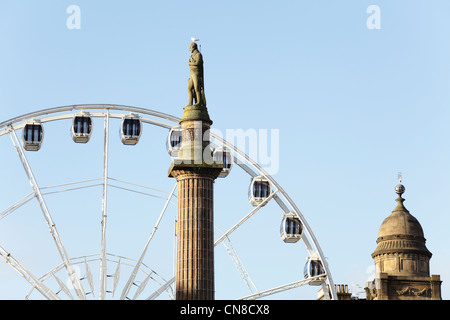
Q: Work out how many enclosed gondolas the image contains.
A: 8